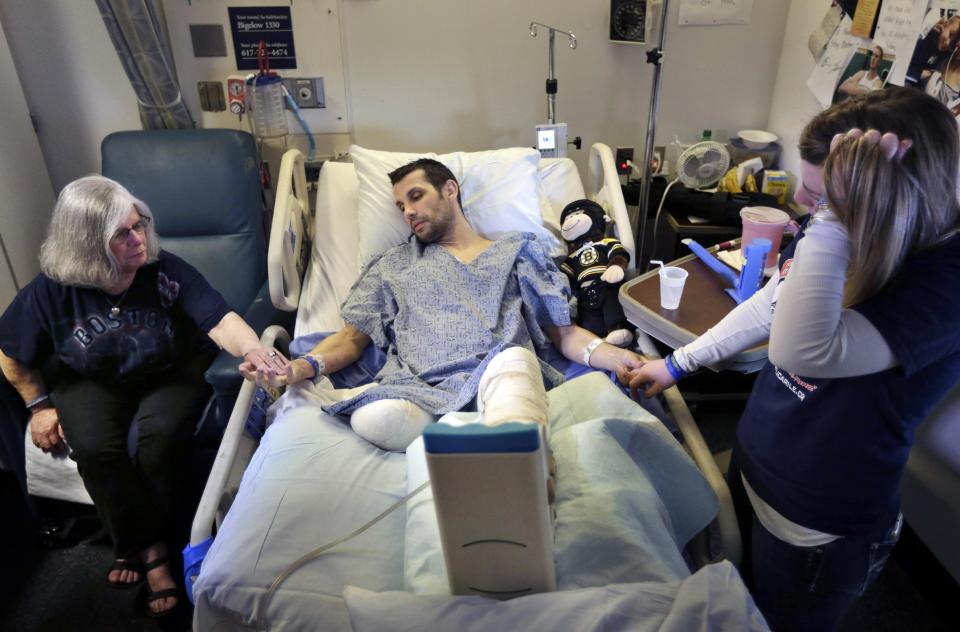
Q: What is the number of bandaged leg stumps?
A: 1